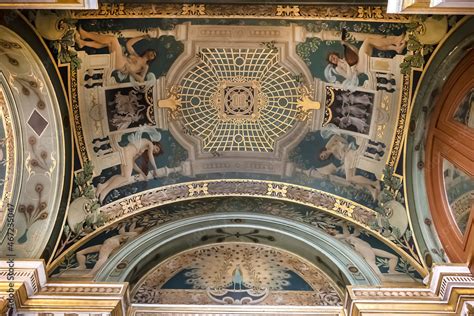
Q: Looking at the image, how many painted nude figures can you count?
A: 6